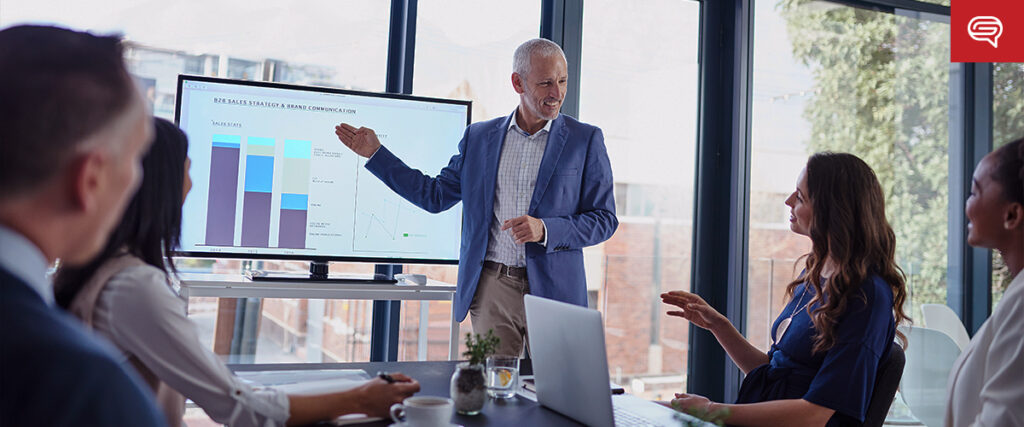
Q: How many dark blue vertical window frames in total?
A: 4